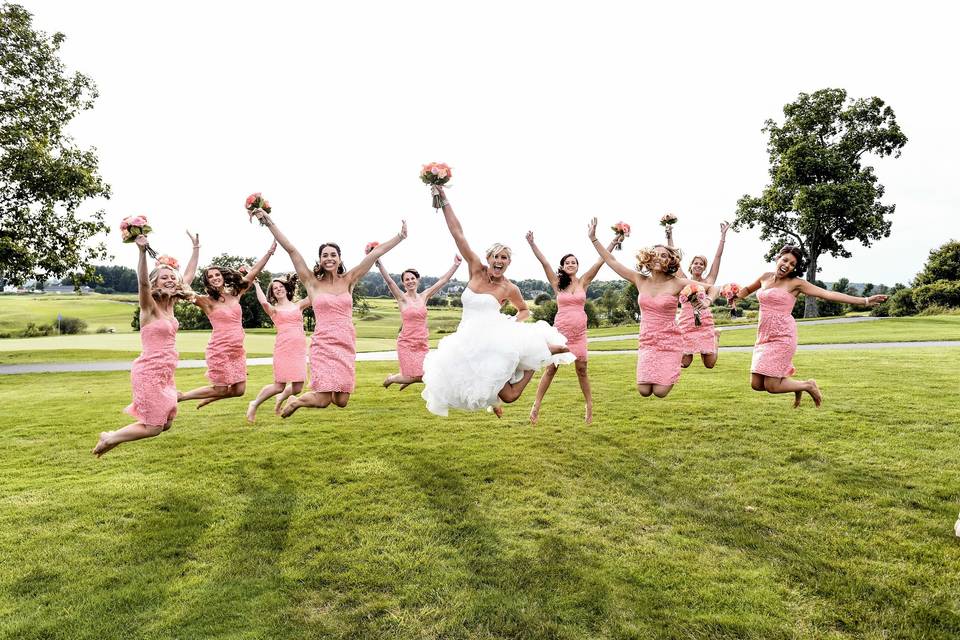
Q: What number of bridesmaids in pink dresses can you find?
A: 9